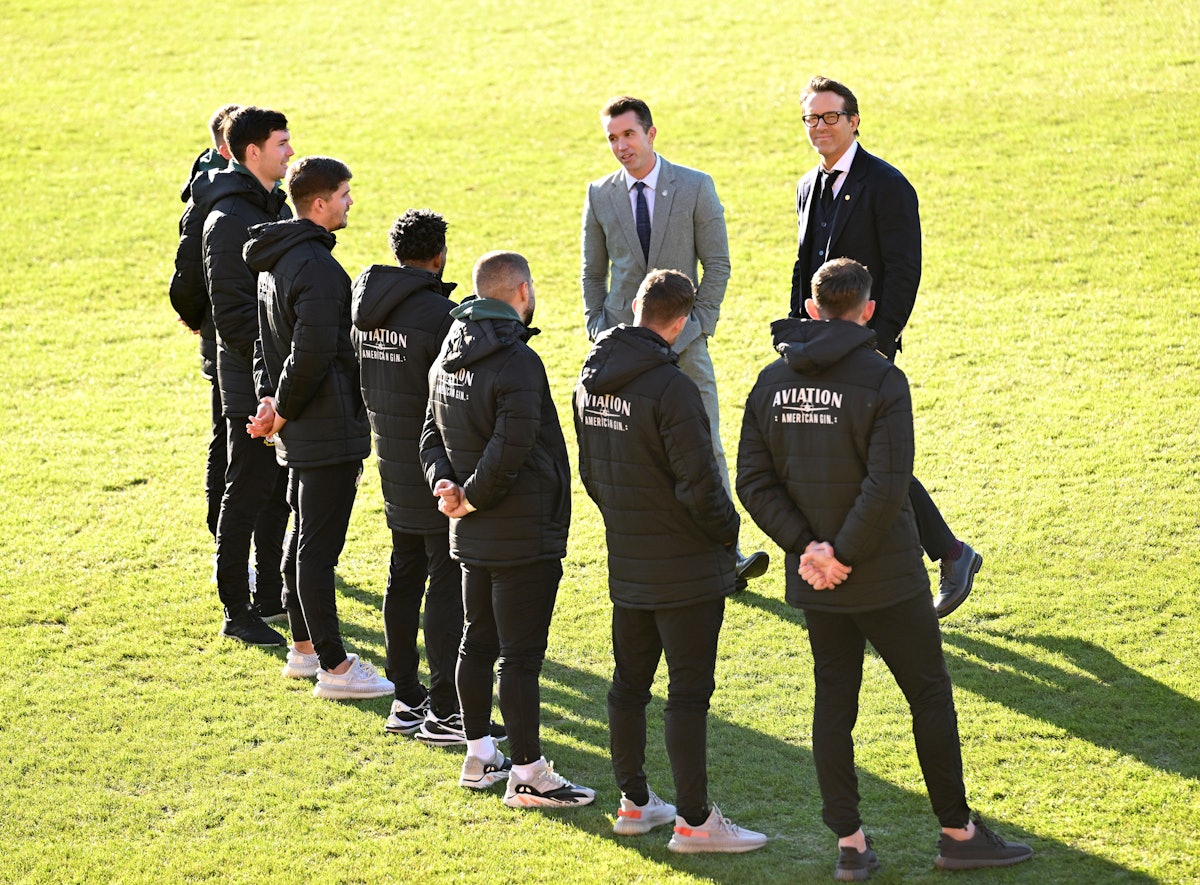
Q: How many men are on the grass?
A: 9